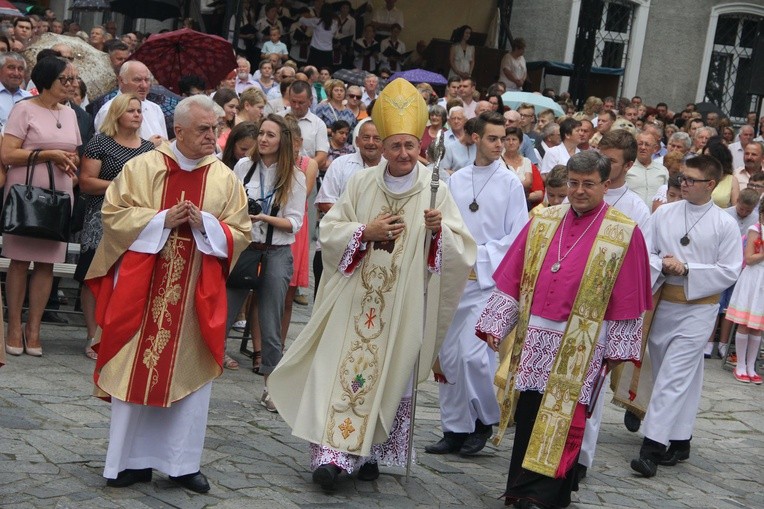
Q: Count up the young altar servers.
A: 3